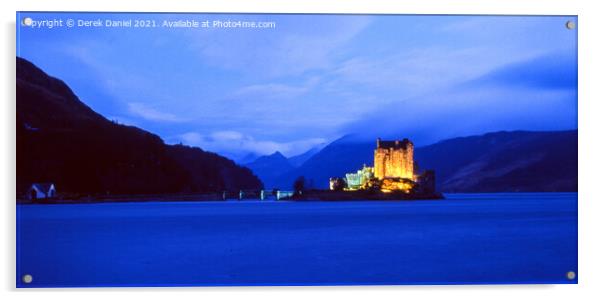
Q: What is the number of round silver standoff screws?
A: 4